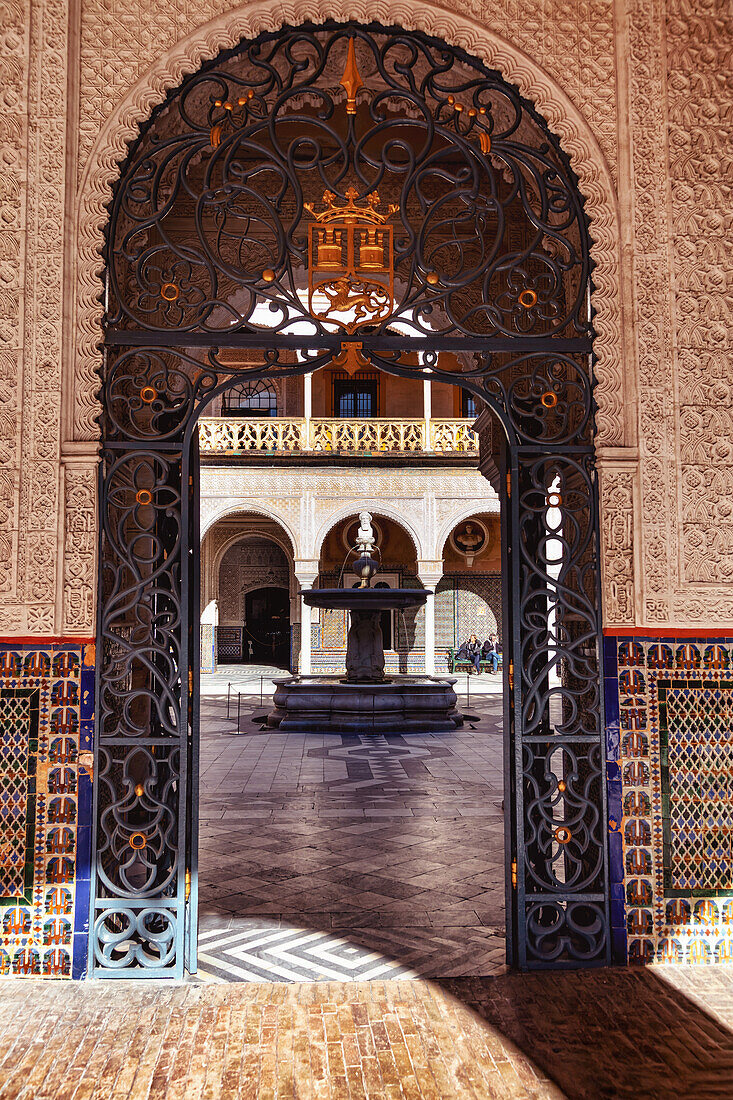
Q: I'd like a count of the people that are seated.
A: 2